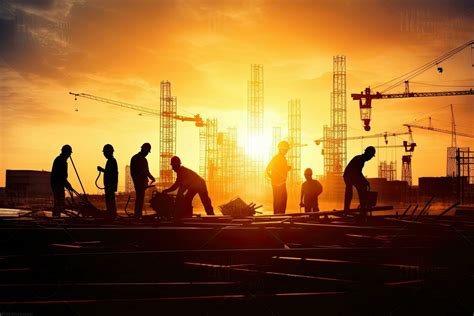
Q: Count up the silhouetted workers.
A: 7